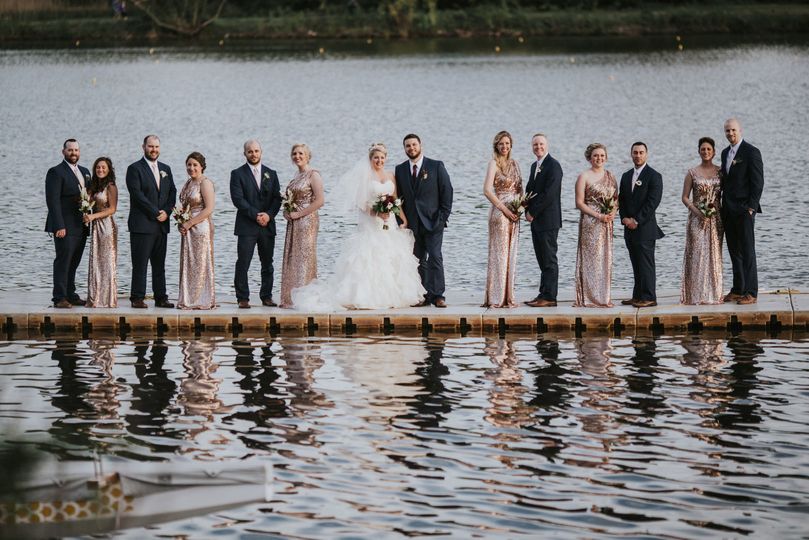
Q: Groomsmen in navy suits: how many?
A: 6